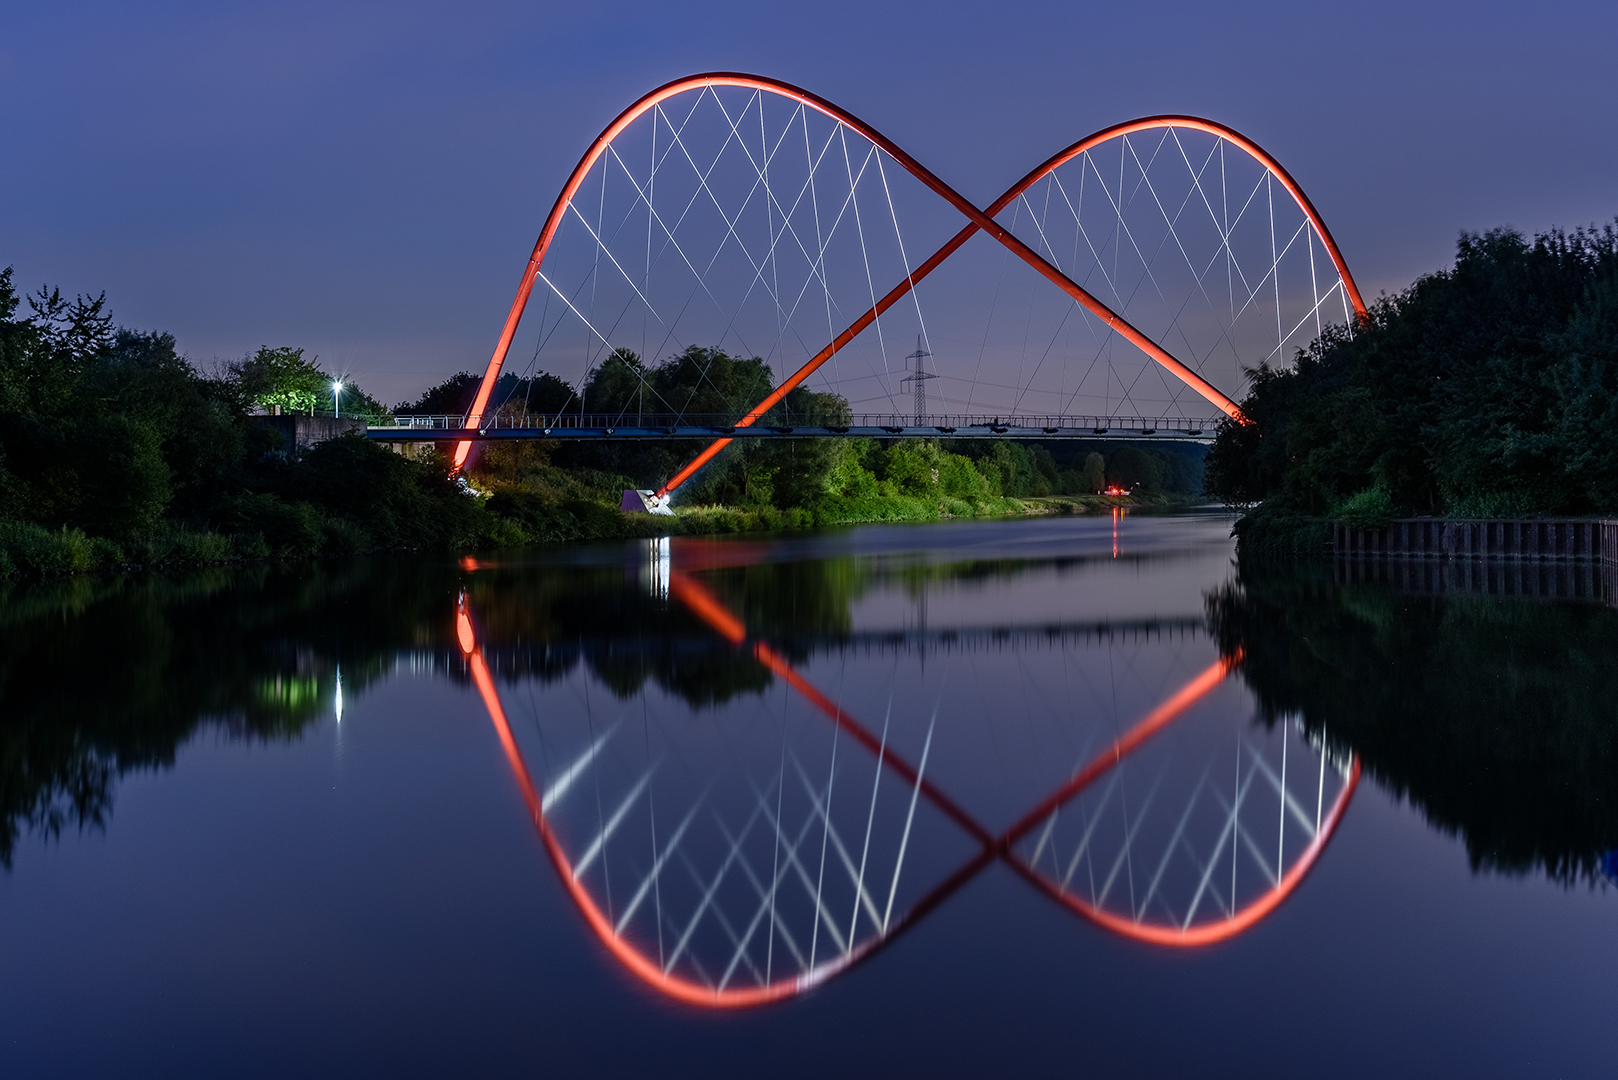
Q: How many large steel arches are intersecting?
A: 2